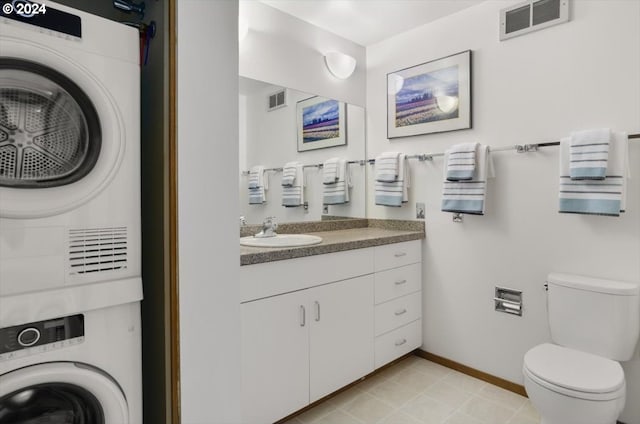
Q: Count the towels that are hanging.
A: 6